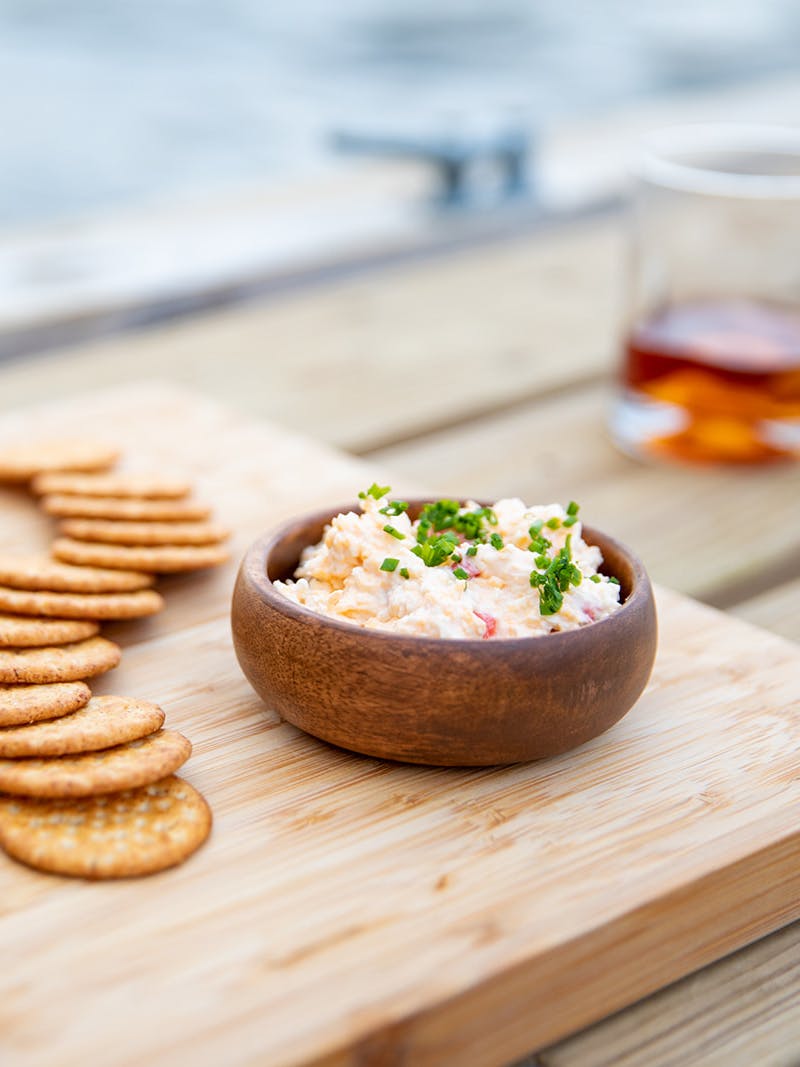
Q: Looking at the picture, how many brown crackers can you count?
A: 13